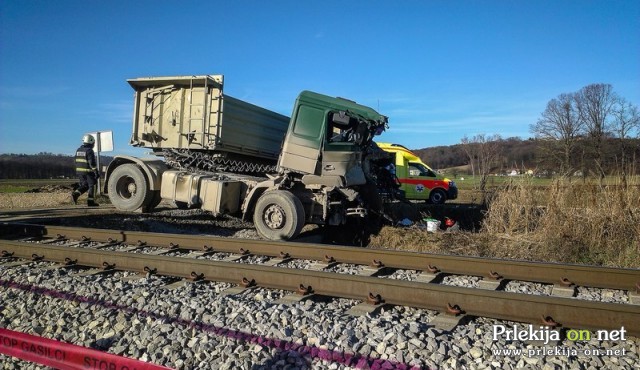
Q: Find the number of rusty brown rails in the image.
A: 2